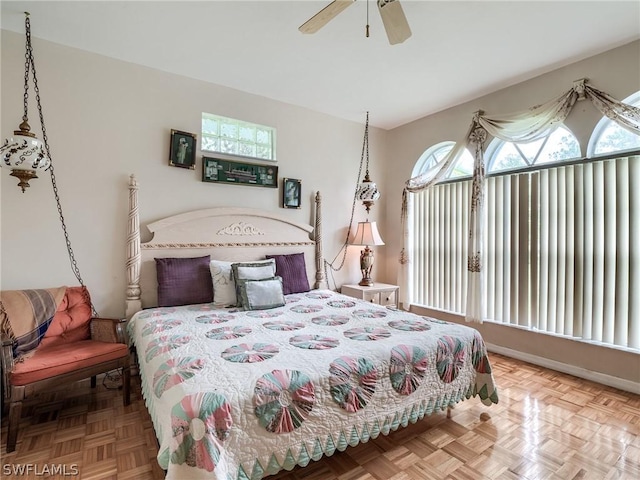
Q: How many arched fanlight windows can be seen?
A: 3